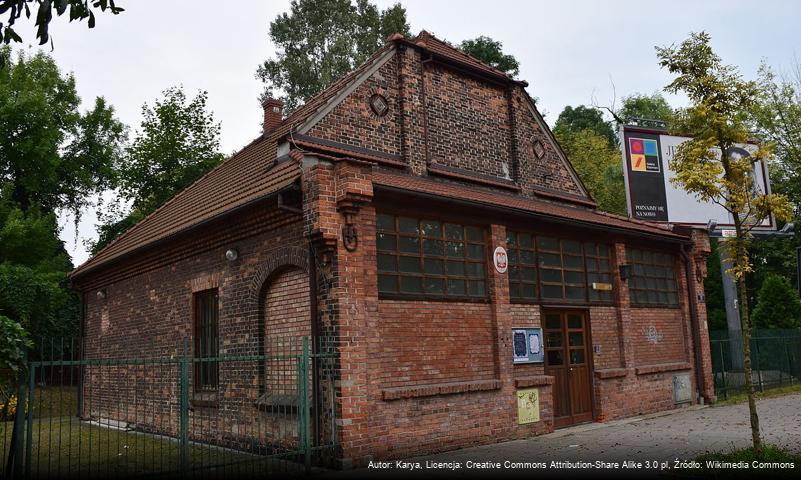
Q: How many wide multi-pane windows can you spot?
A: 3